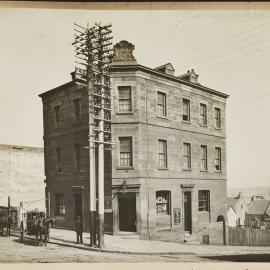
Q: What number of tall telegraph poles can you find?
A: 2